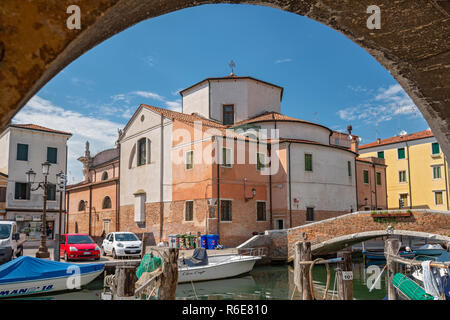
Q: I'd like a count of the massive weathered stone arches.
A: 1